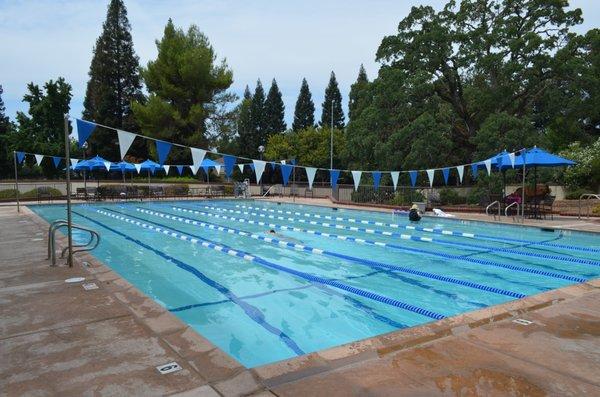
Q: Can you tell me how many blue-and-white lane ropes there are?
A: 5